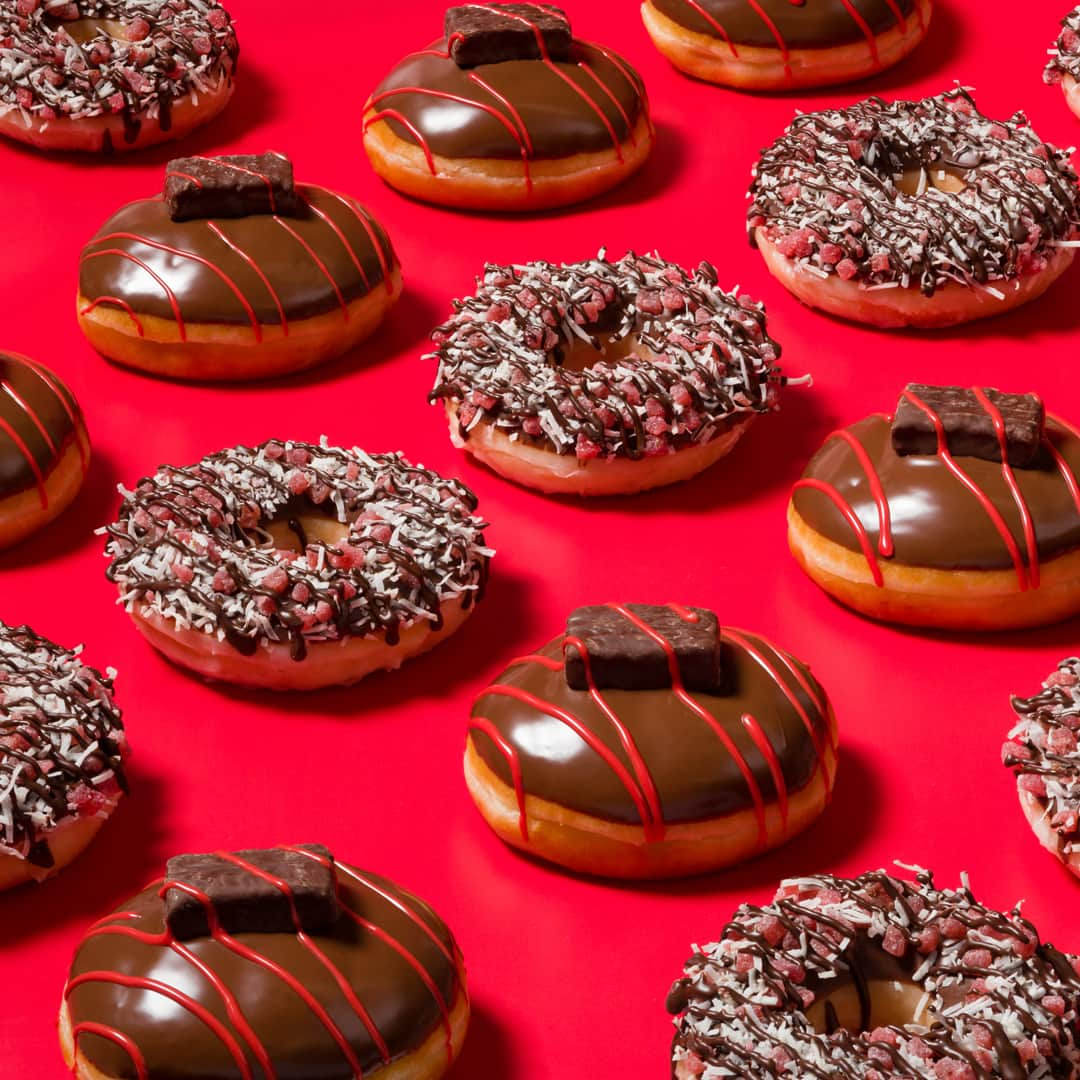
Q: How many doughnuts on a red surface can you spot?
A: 15